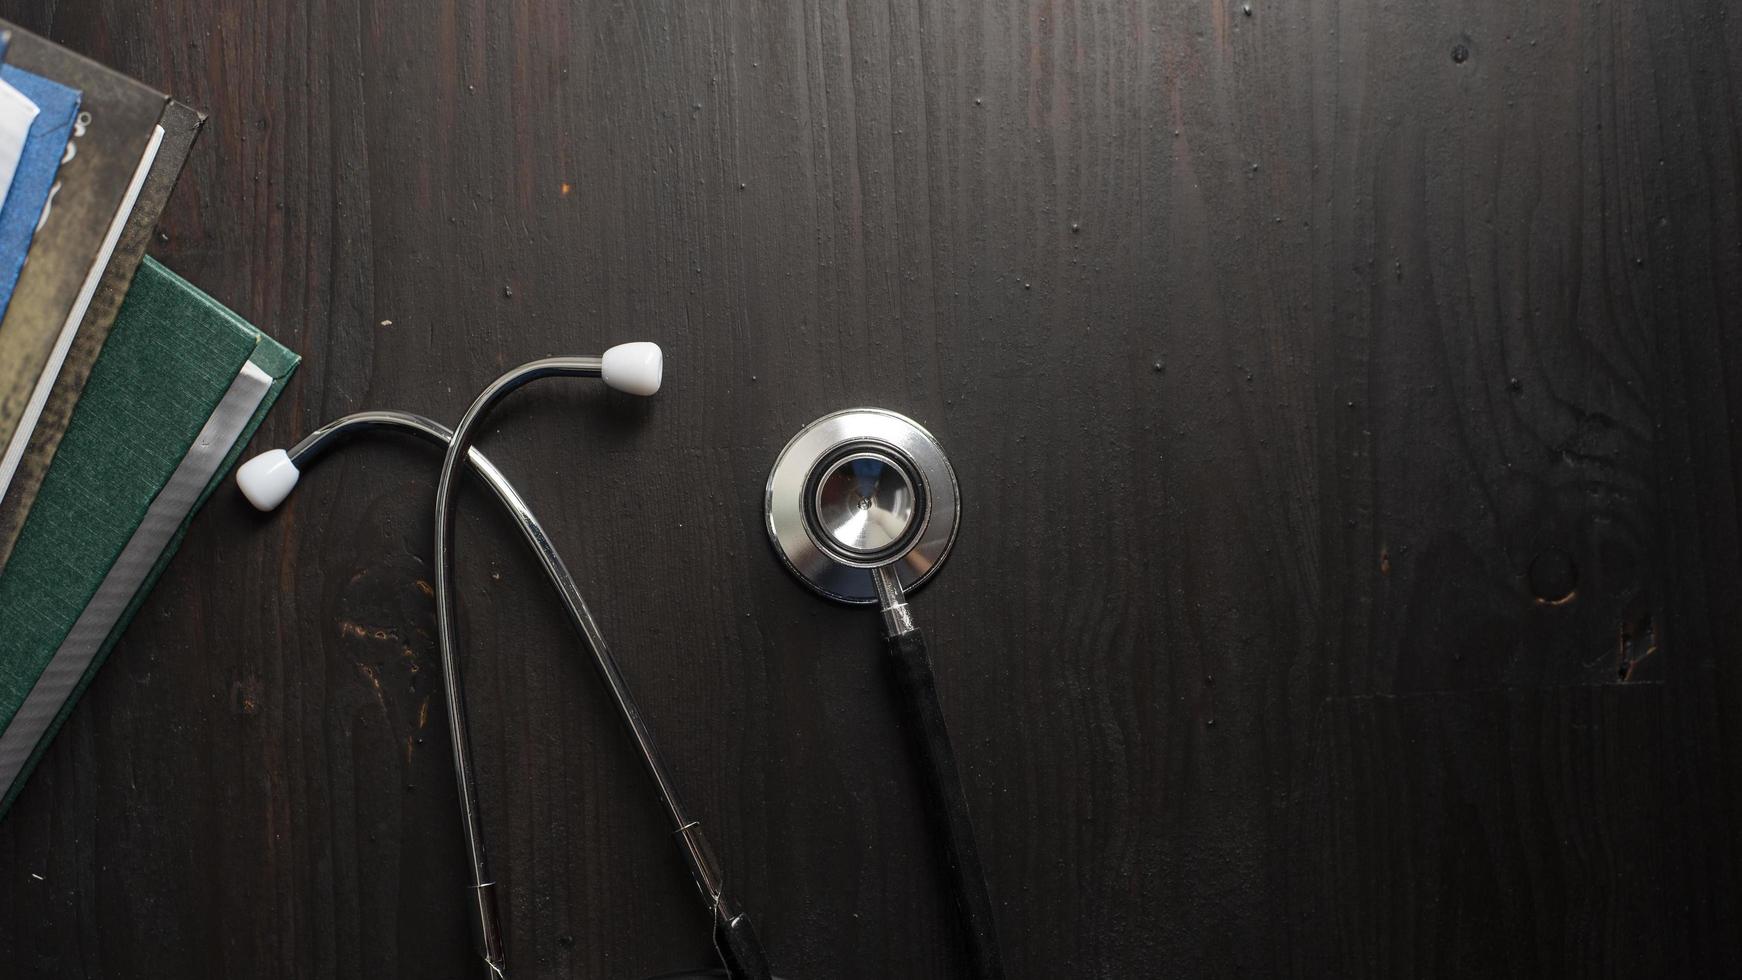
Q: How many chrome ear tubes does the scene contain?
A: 2